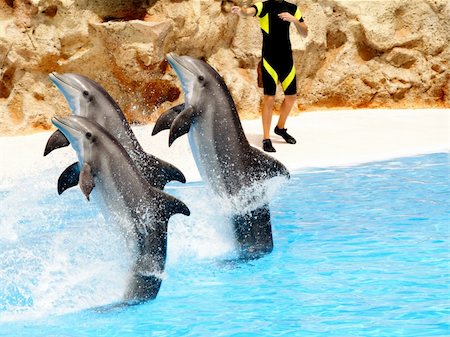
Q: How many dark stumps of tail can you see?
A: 2